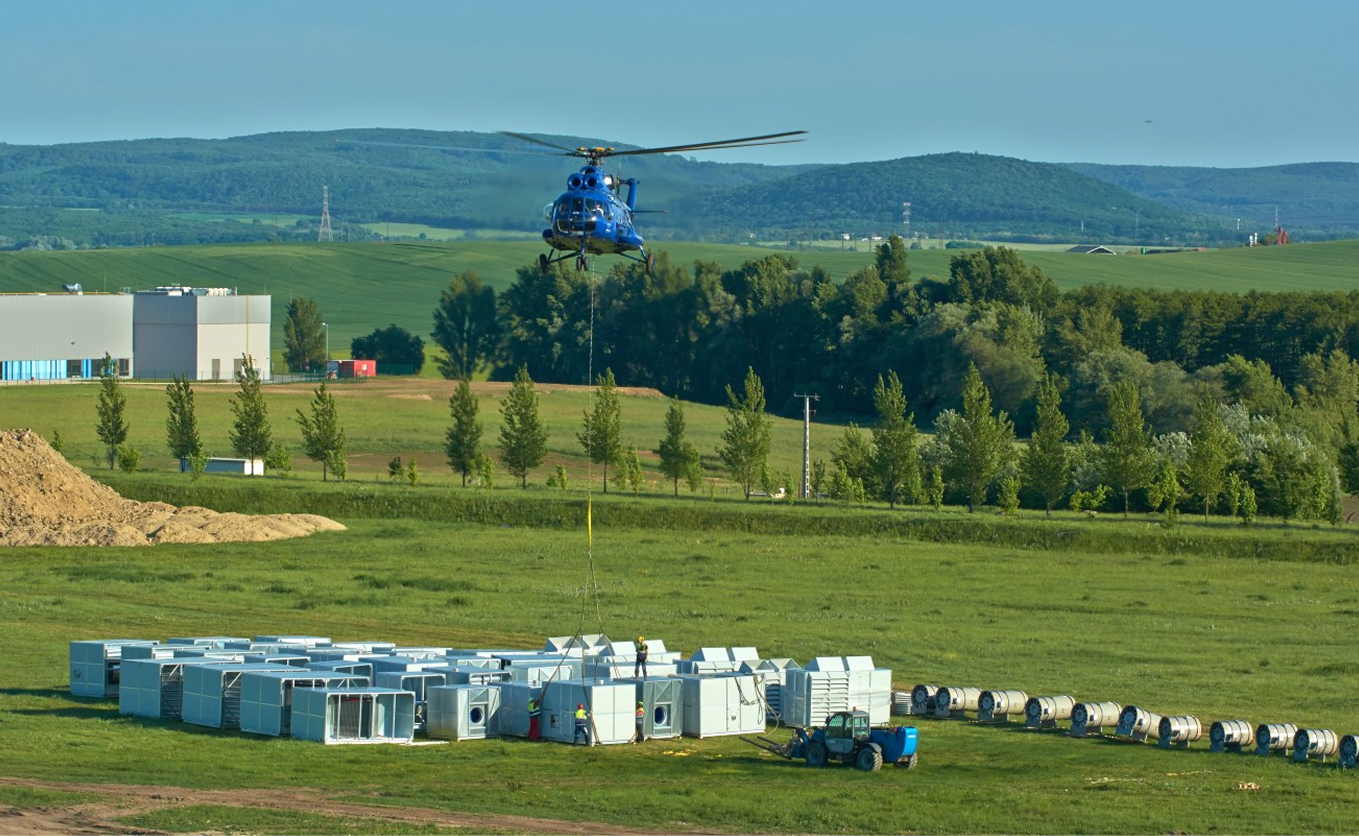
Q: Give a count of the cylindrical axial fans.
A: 11